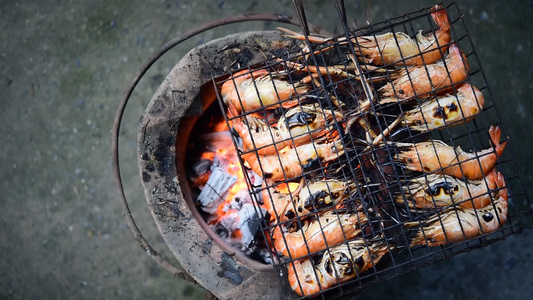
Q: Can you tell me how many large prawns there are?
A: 12